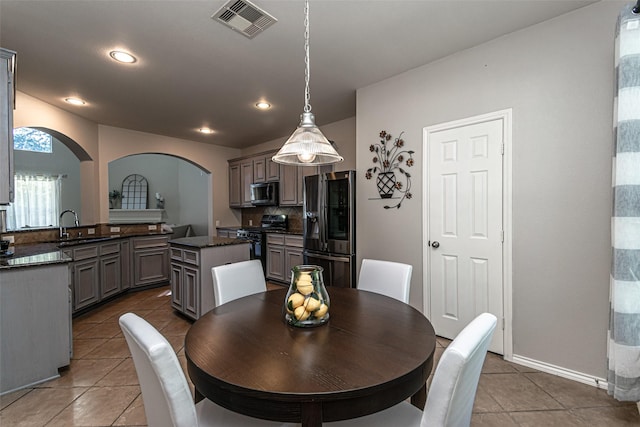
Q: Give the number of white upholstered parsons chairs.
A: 4